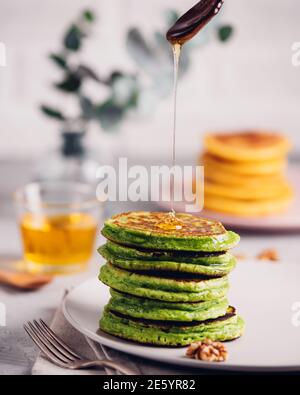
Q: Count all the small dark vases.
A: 1